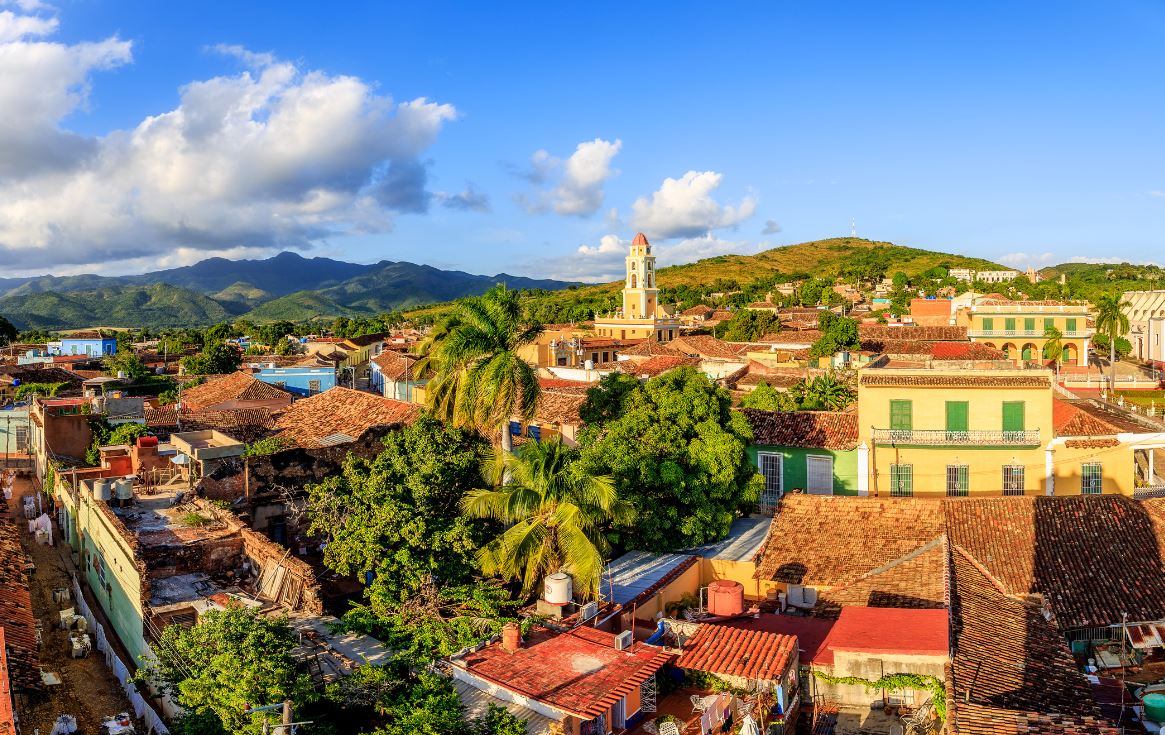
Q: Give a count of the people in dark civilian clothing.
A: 0